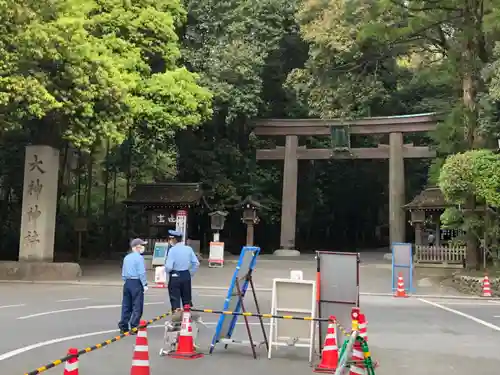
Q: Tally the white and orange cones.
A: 7